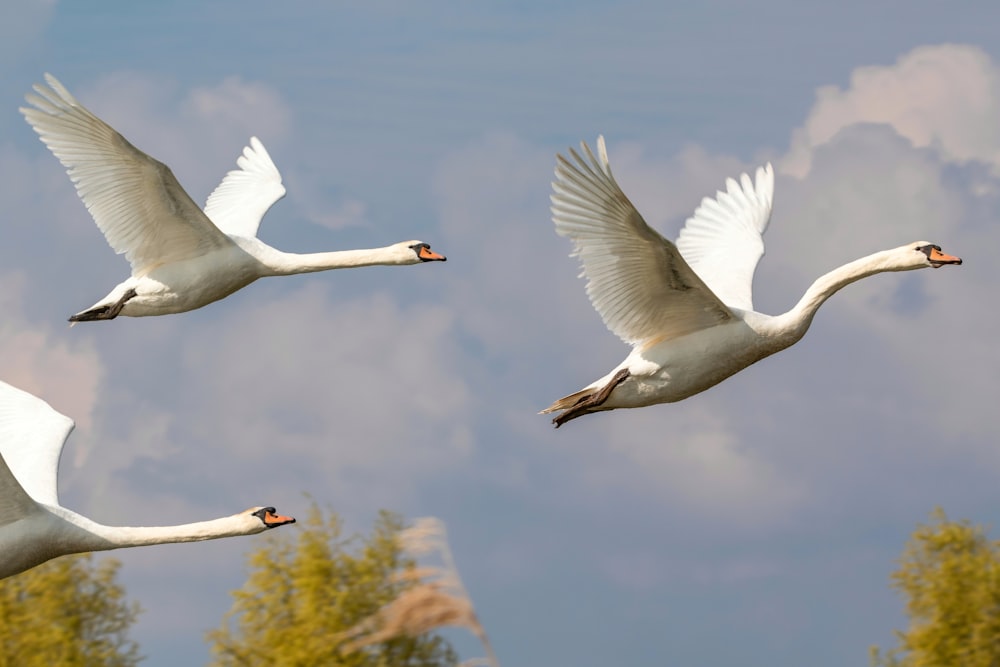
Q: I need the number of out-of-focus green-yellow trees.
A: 3